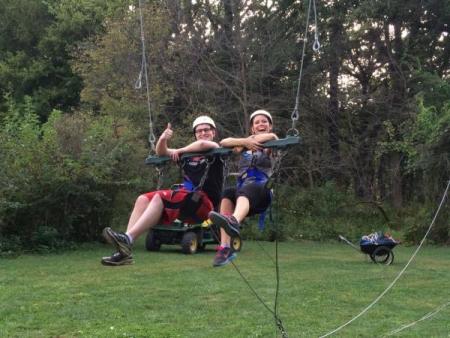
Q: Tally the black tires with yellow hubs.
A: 2